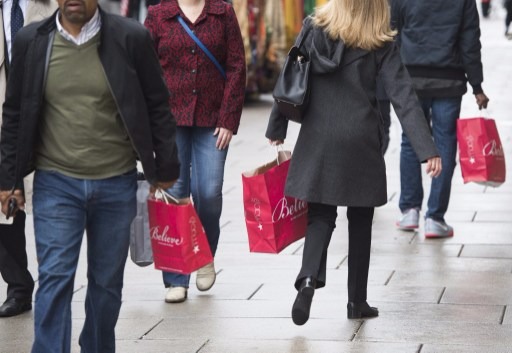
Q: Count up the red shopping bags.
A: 3